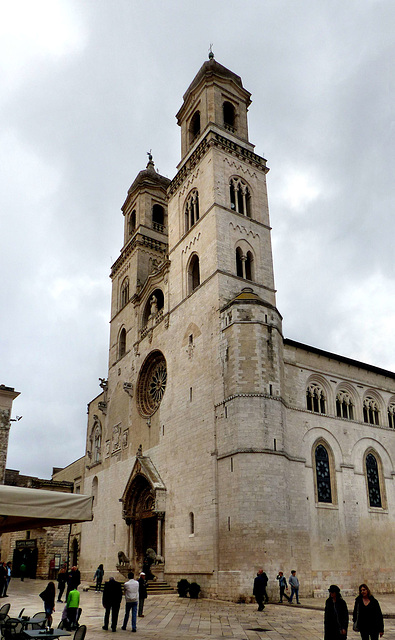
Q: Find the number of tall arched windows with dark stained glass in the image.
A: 2